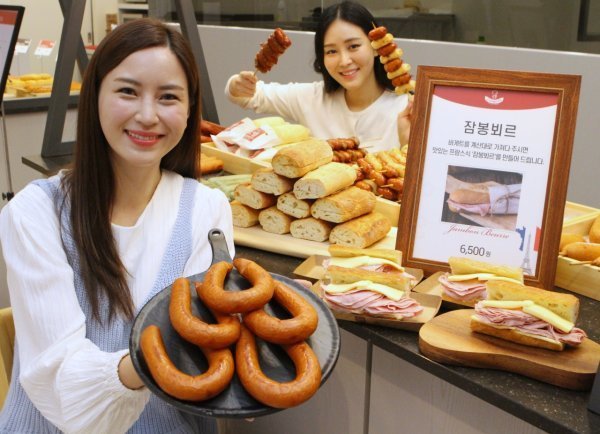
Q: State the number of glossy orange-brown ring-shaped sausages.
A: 5